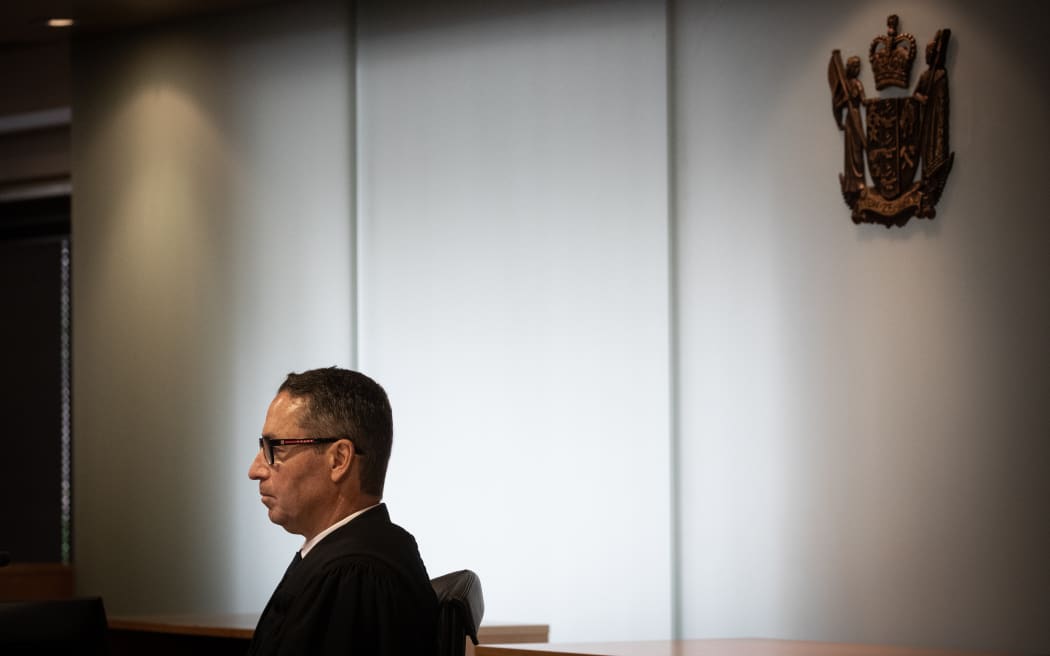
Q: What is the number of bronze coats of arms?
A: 1